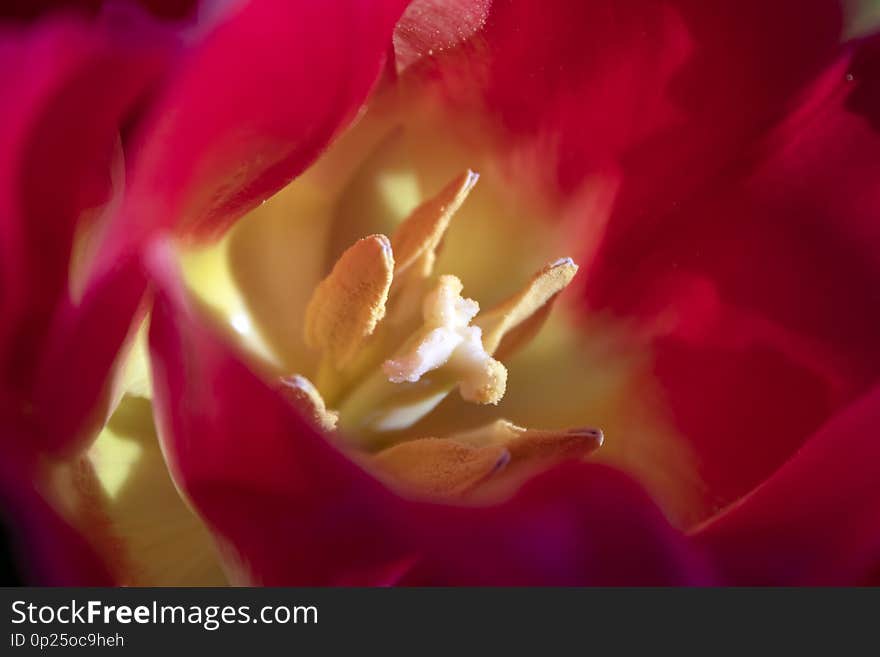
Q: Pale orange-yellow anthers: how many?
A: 6